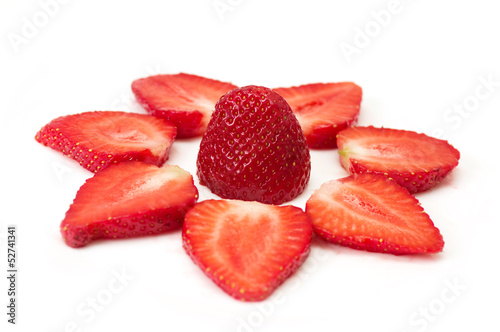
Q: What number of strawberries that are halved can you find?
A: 7